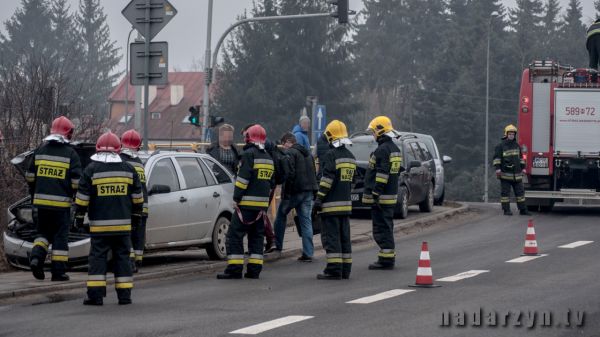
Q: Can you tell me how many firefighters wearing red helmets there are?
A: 4